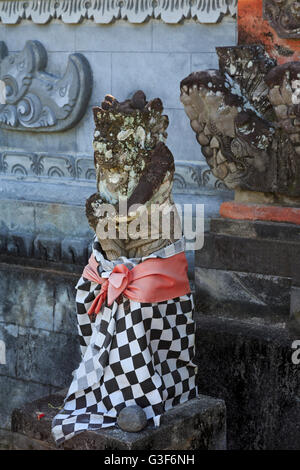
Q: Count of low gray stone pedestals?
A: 1